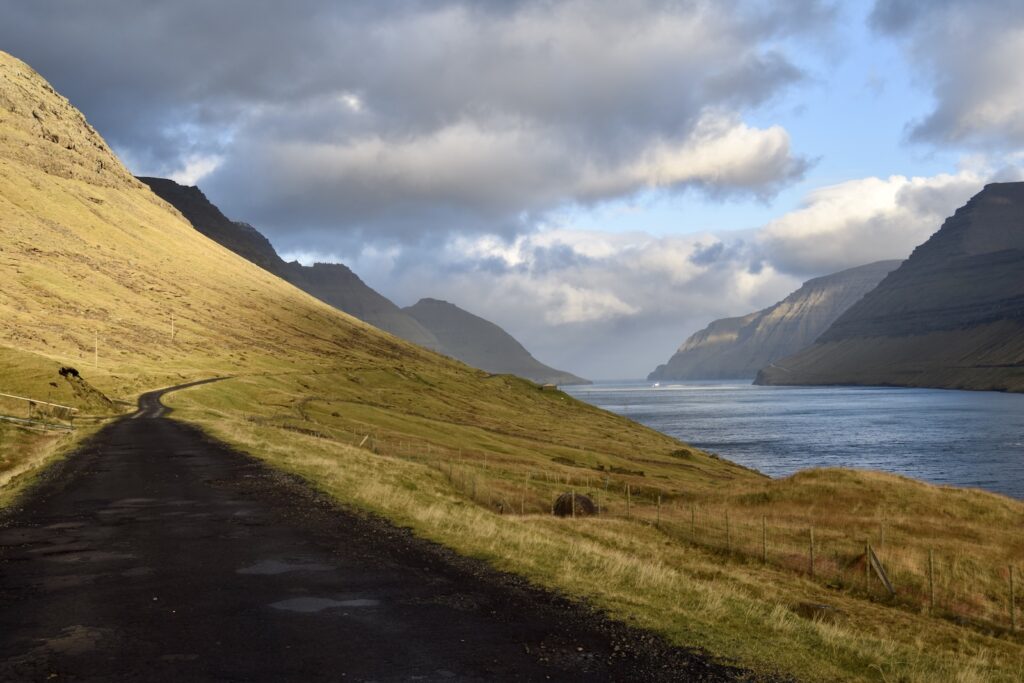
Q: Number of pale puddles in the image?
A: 2